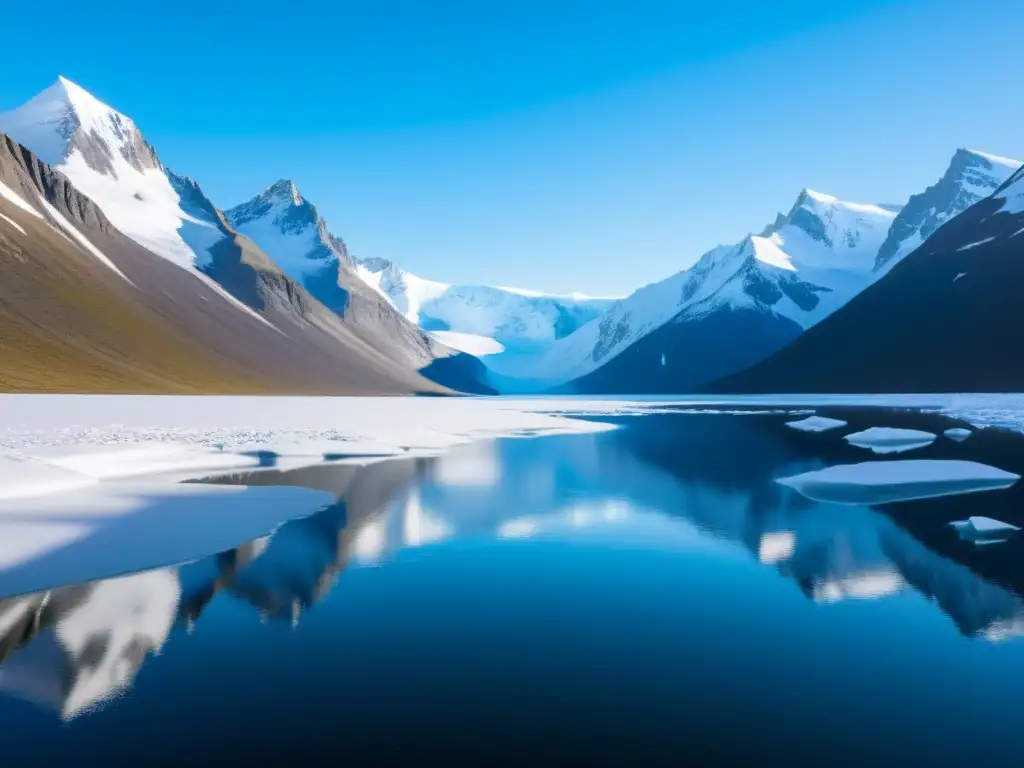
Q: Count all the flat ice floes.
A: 5